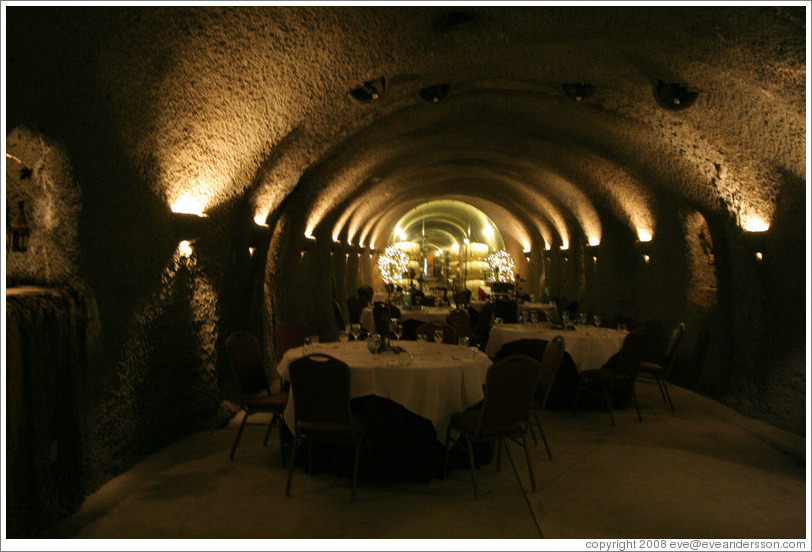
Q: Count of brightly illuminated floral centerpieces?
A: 2